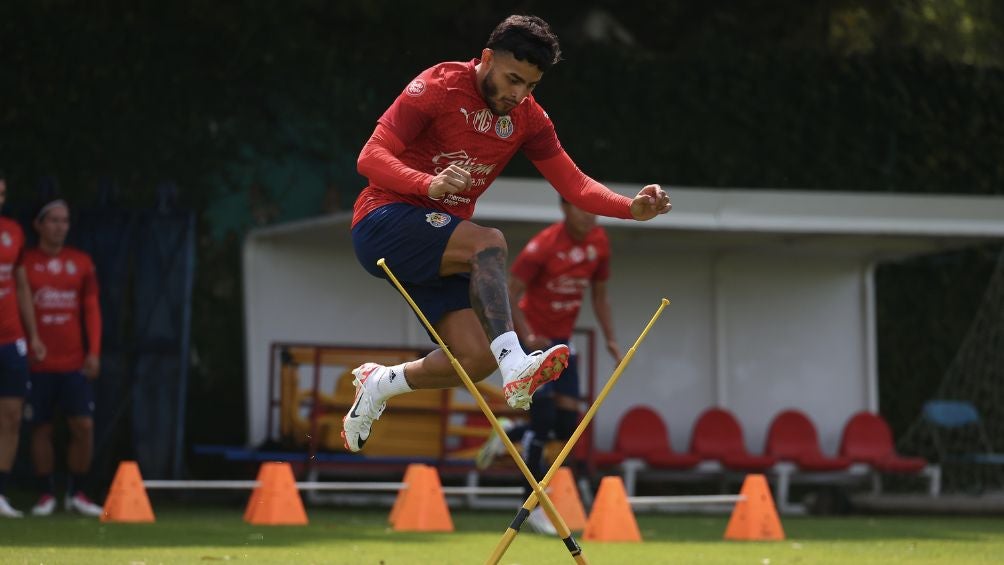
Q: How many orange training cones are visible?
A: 6